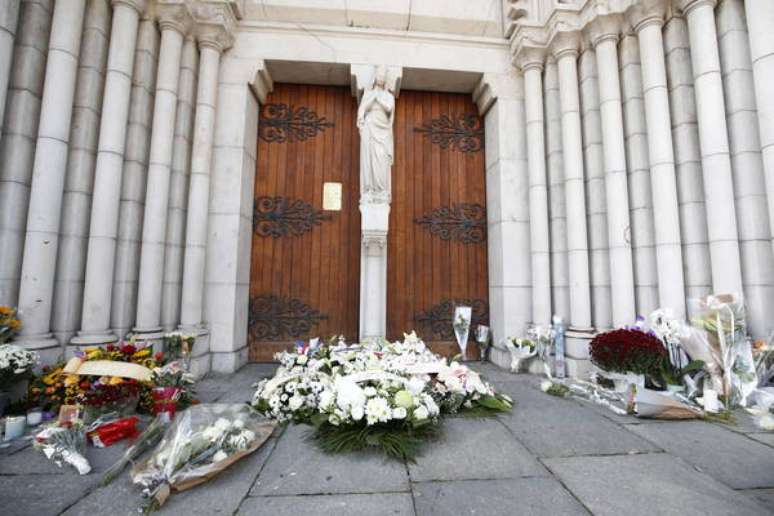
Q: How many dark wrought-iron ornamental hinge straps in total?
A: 6